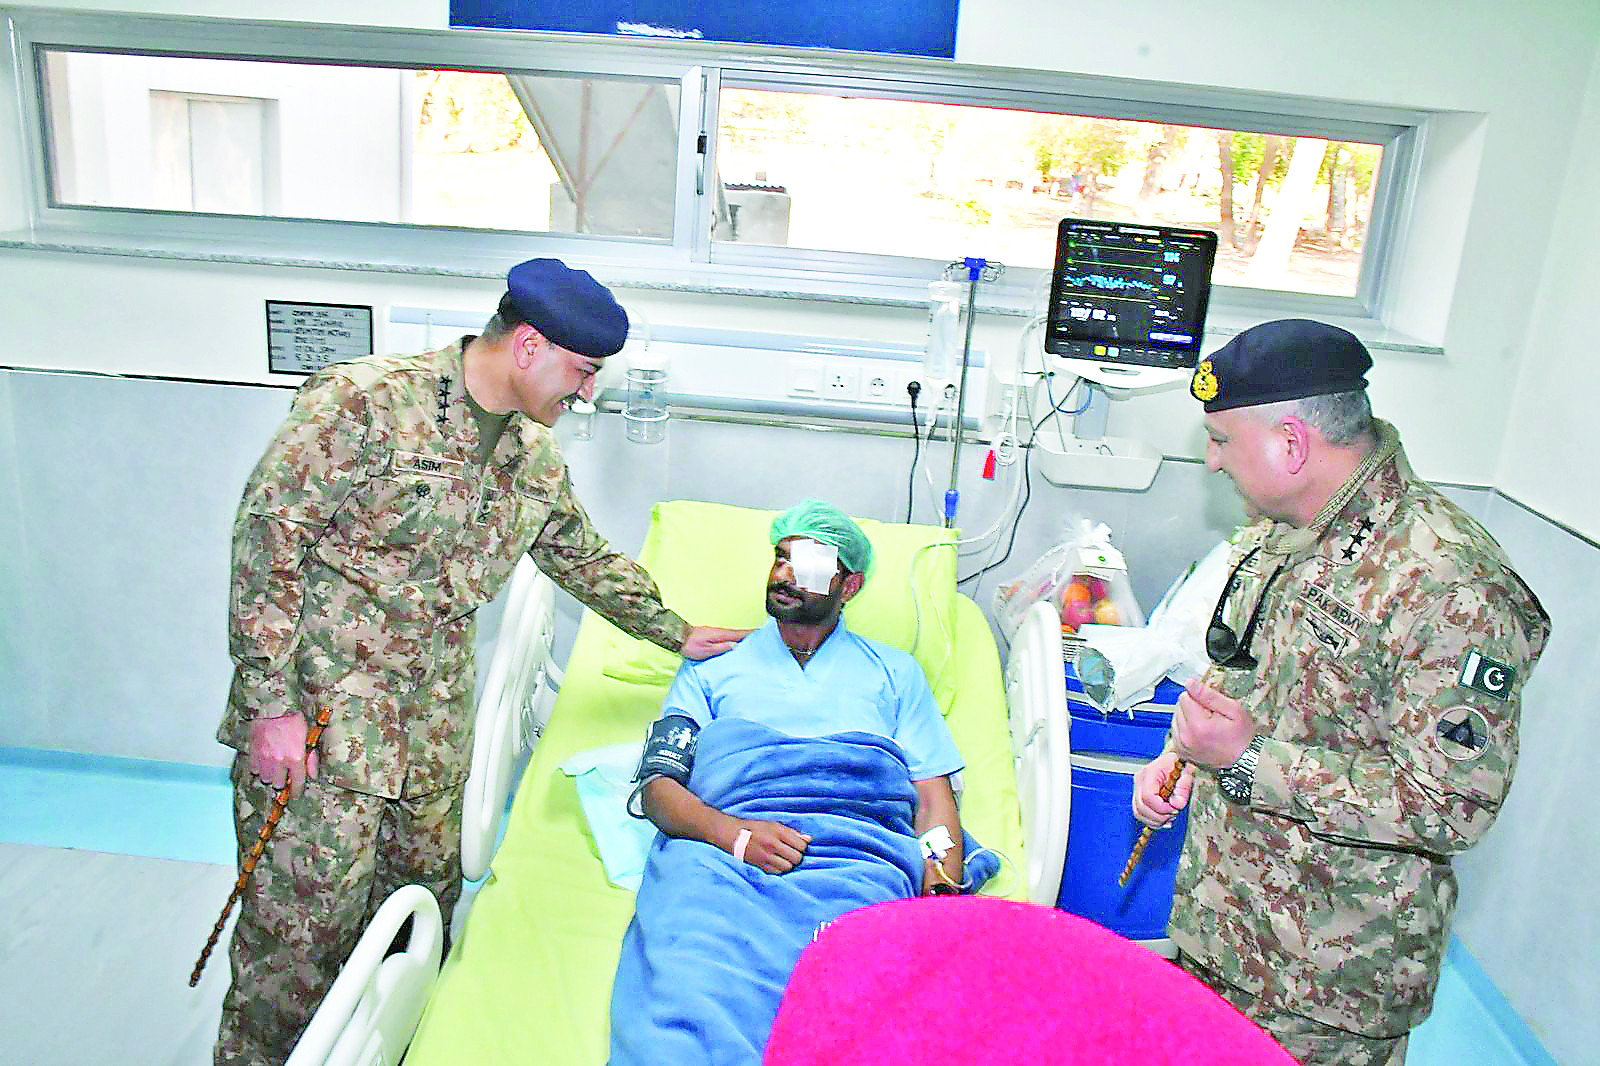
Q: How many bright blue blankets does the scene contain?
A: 1